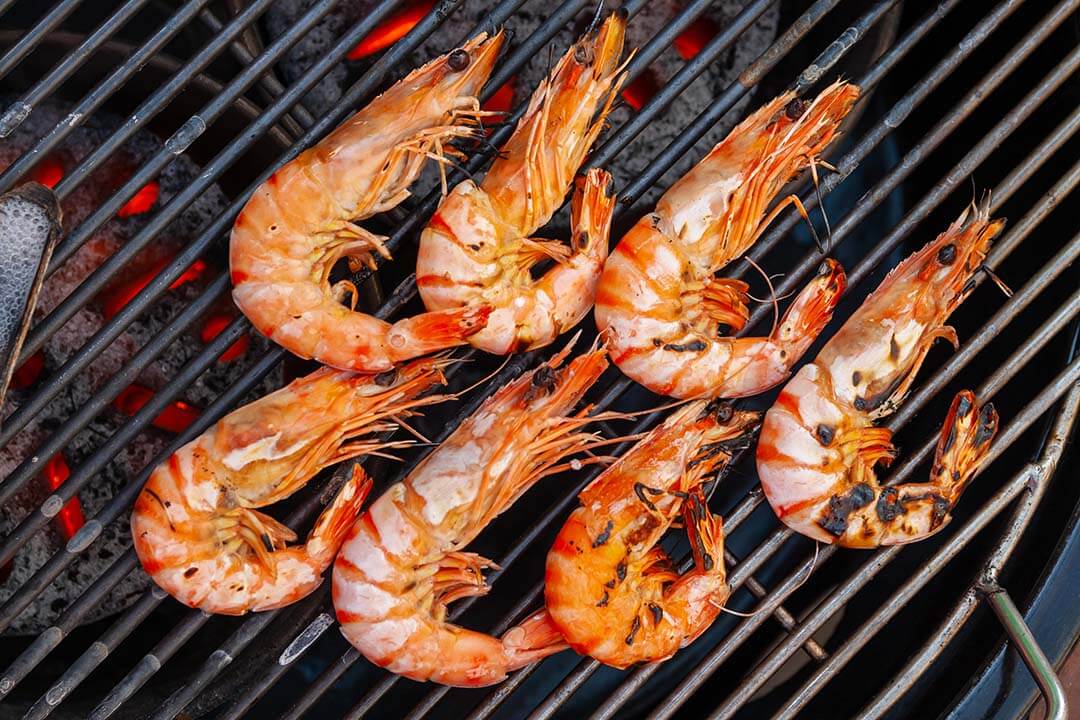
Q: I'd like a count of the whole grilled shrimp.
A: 7